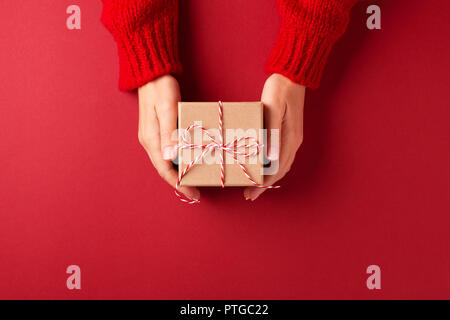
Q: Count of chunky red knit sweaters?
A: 1